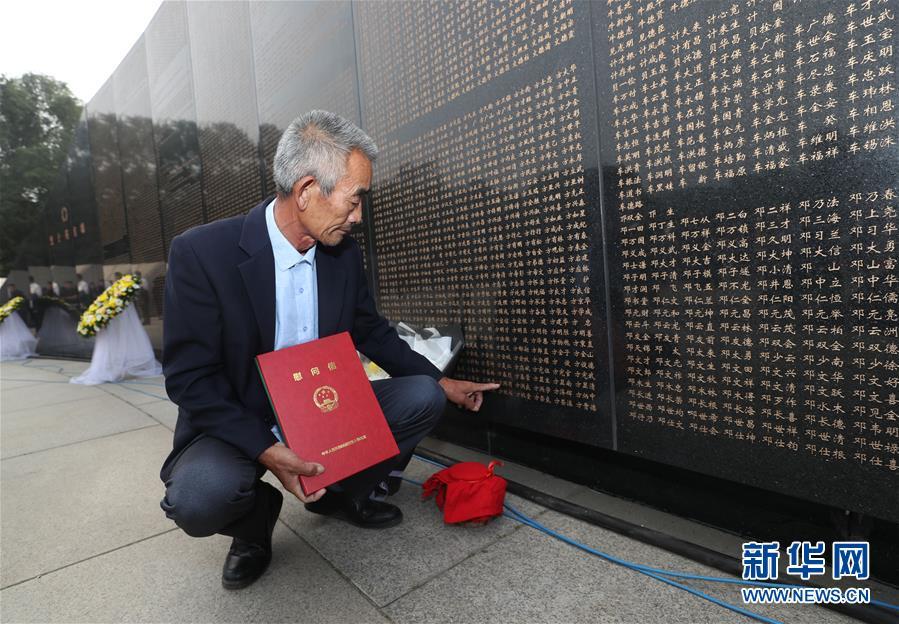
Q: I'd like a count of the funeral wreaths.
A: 2